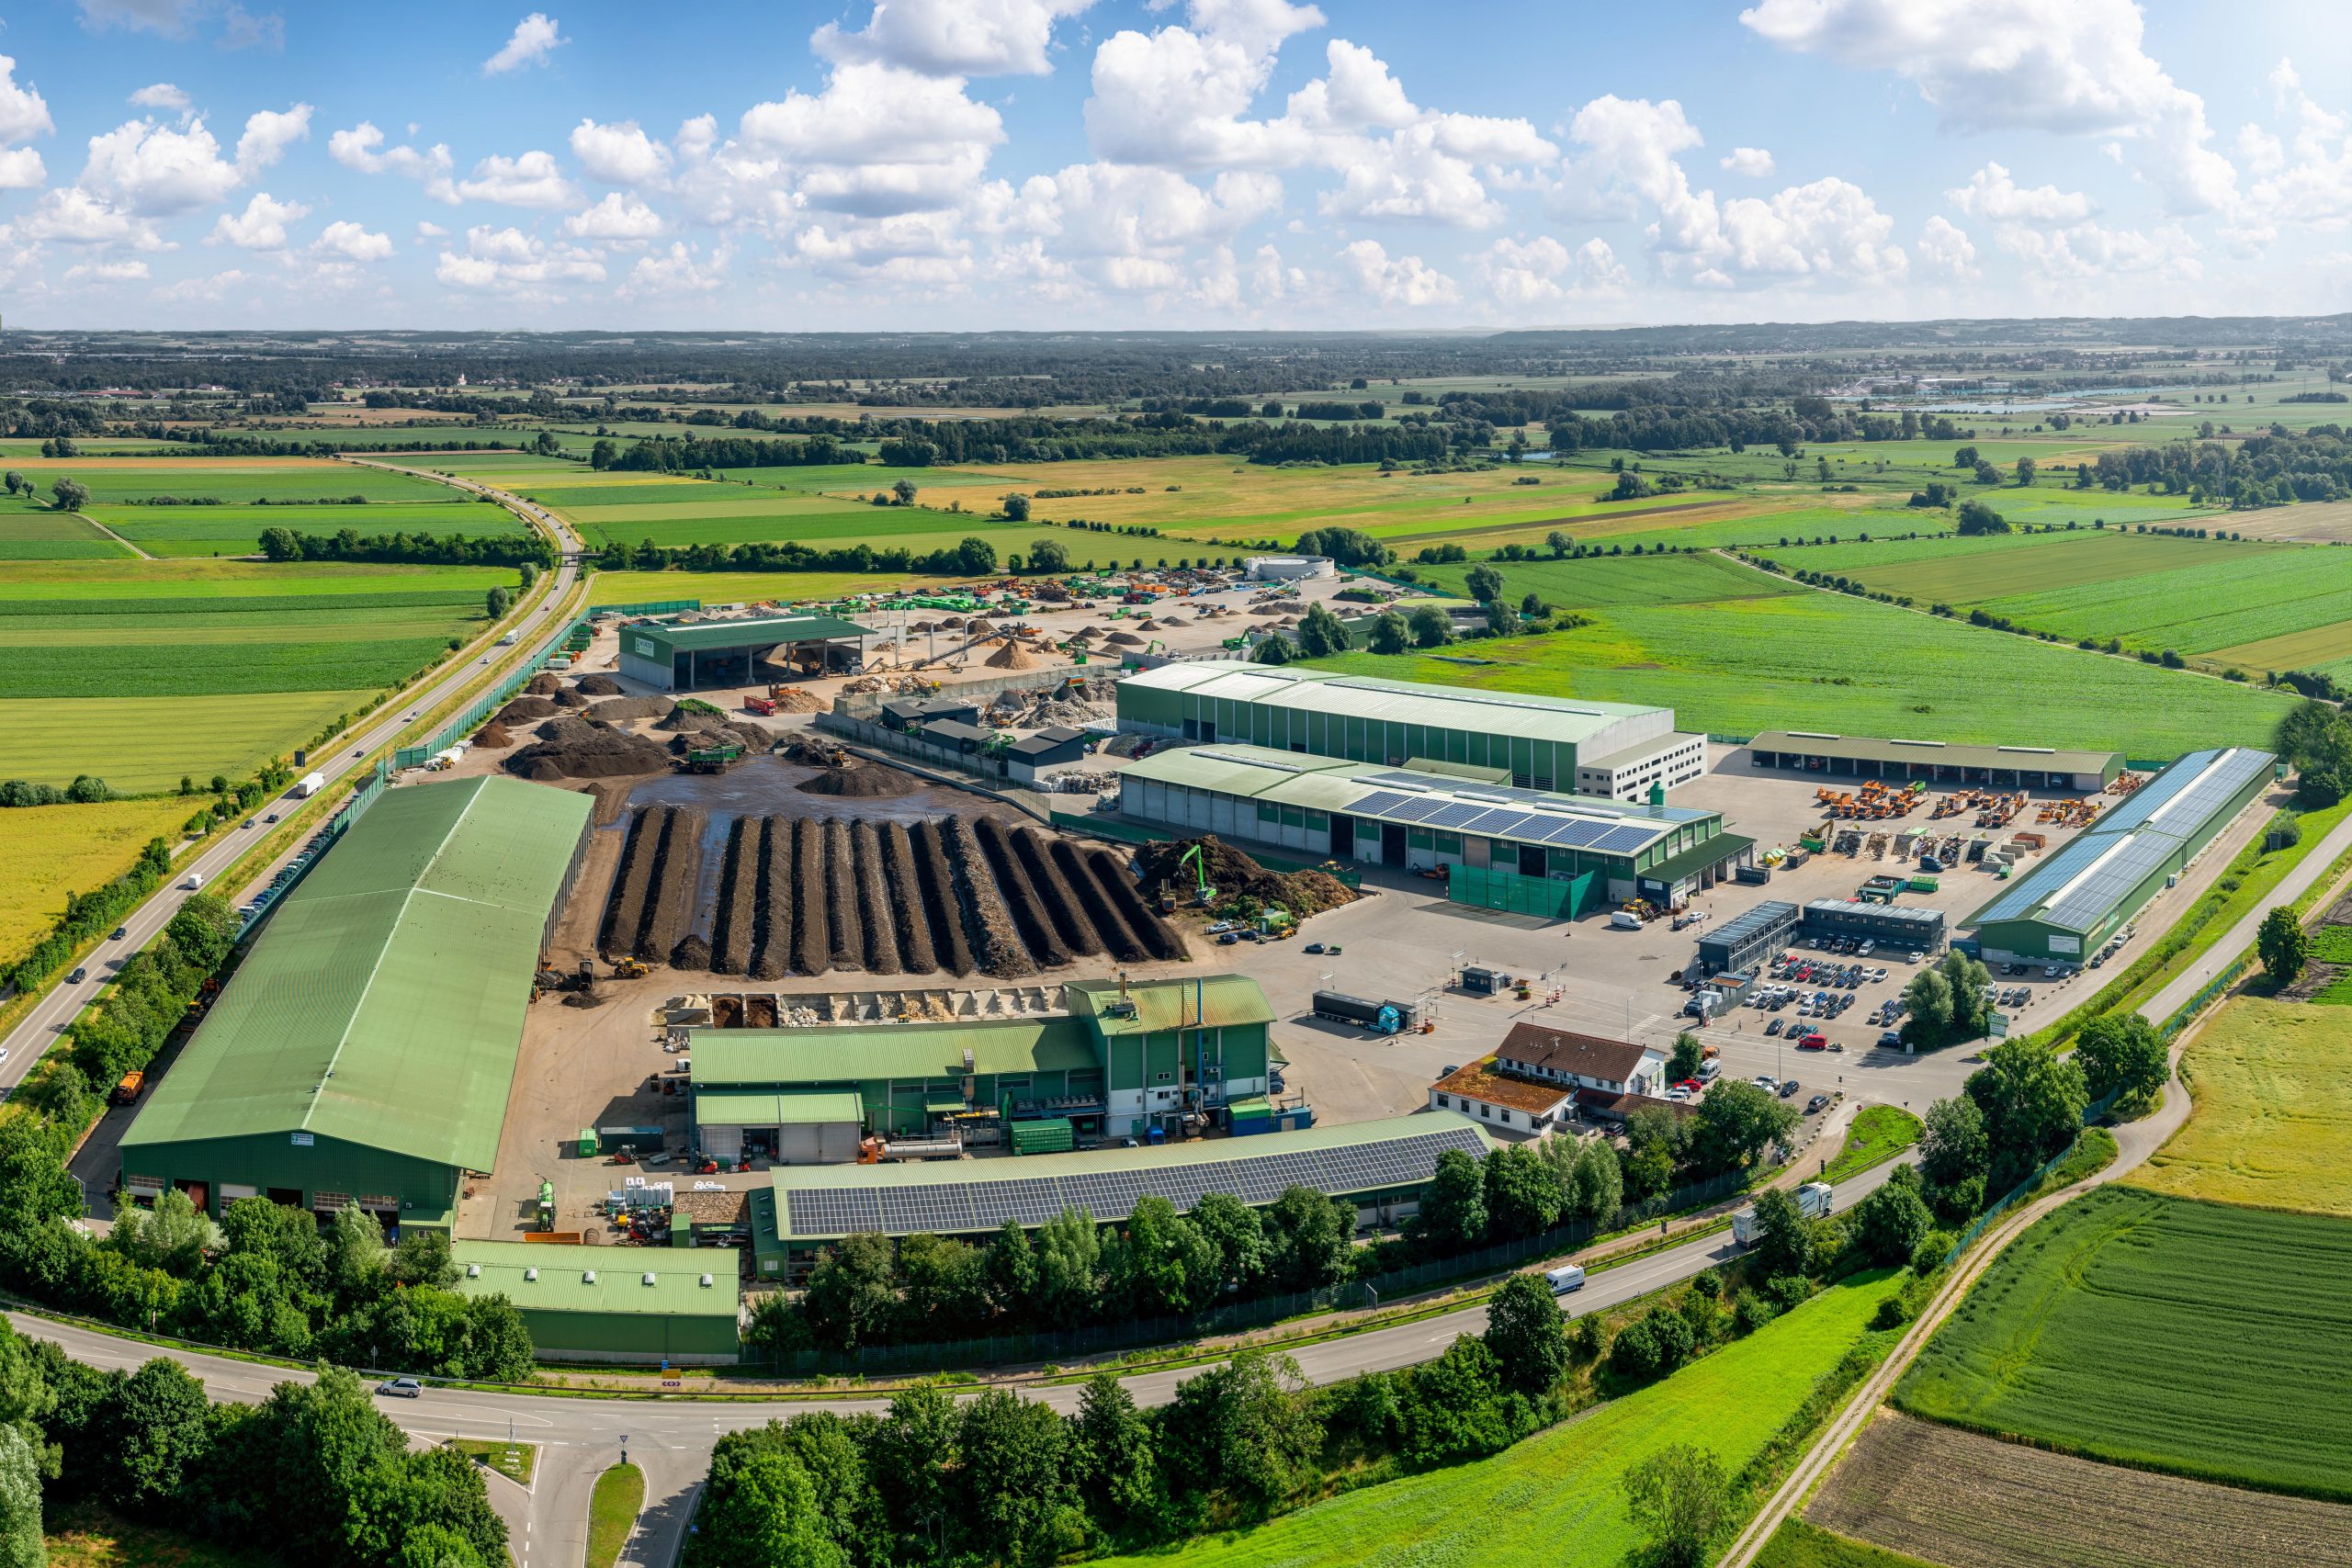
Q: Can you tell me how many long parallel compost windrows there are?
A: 14